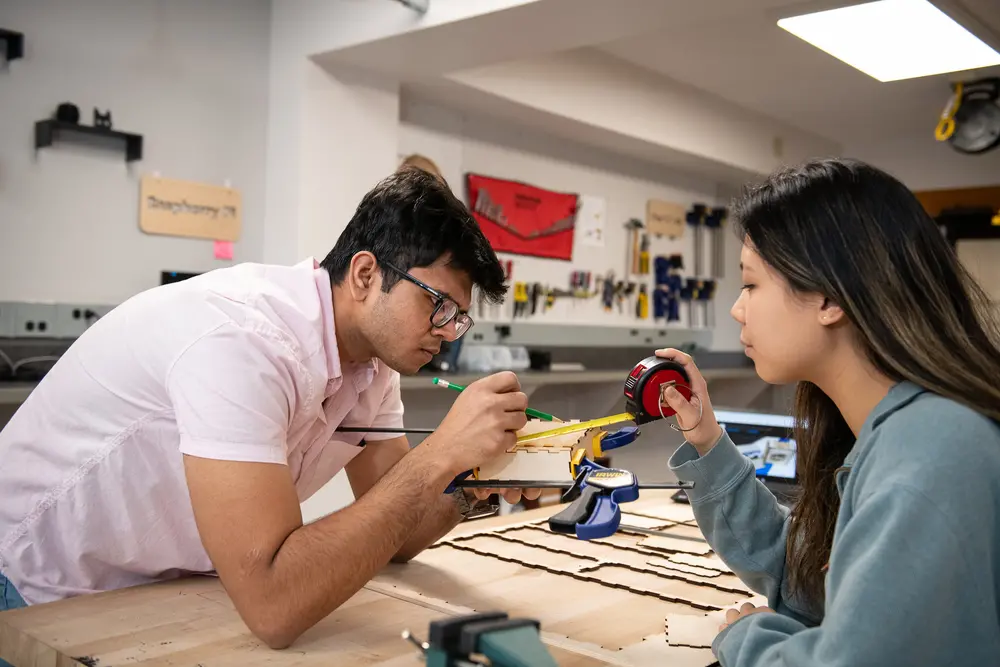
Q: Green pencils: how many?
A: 1